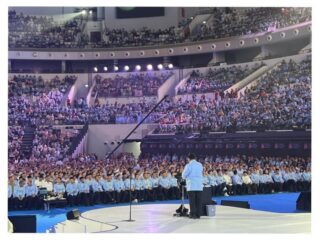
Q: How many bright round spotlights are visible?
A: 8